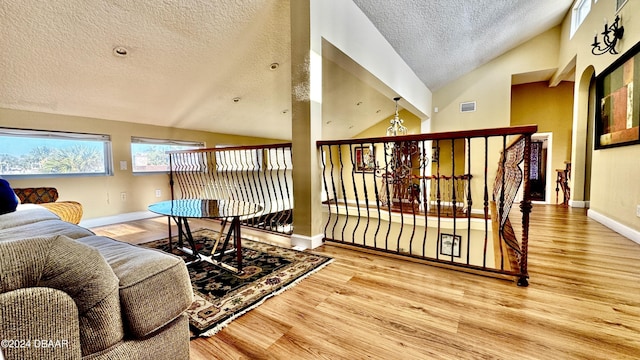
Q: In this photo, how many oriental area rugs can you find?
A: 1